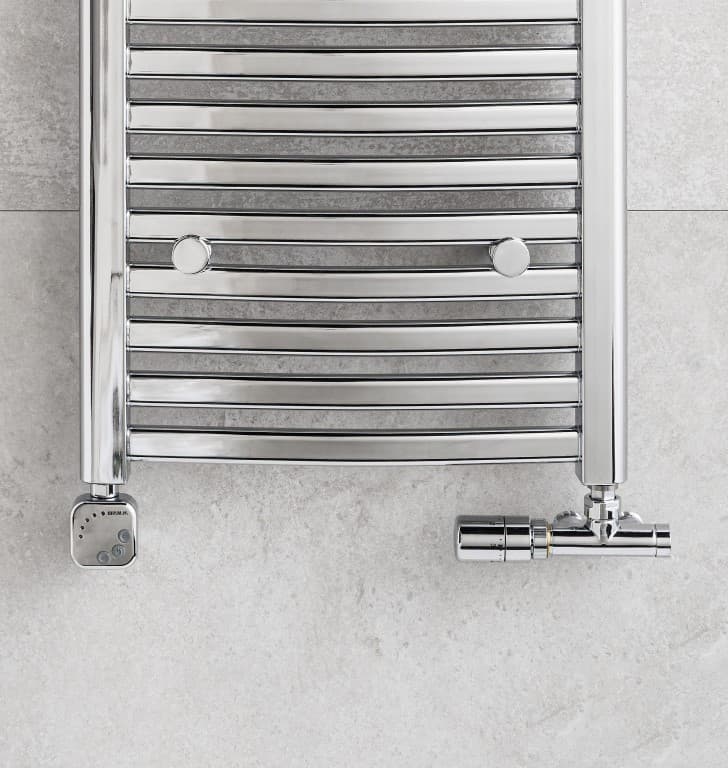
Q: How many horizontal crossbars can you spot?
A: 9